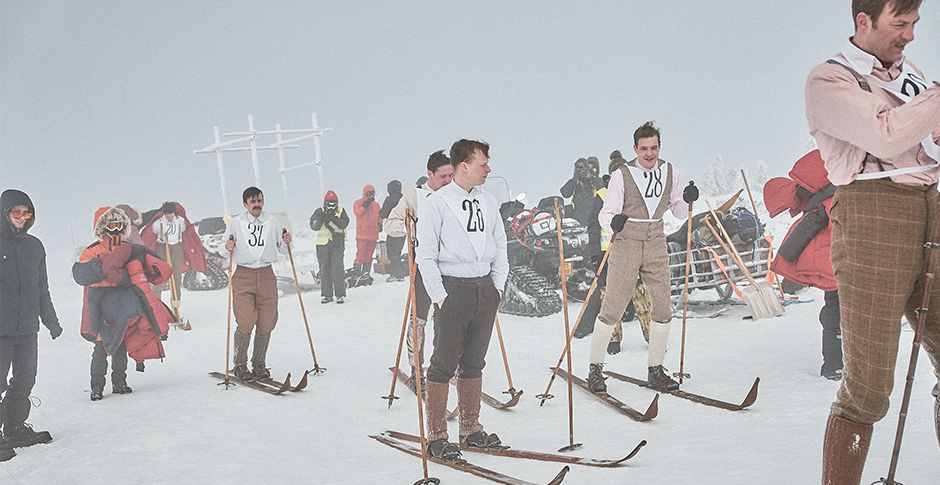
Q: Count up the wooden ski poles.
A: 11